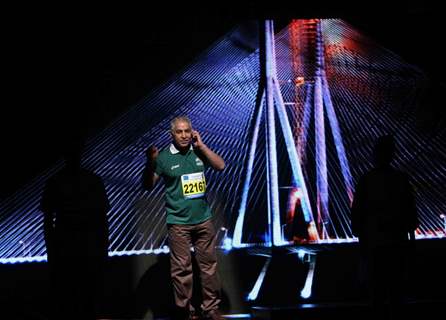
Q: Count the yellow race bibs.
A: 1